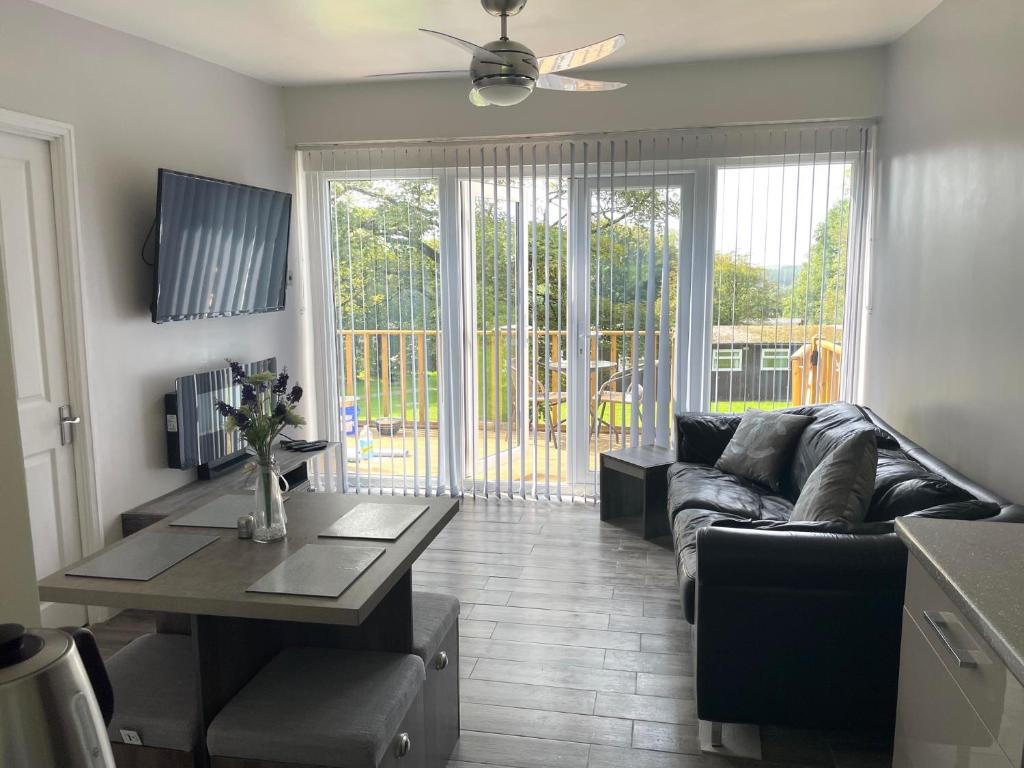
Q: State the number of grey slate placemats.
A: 4